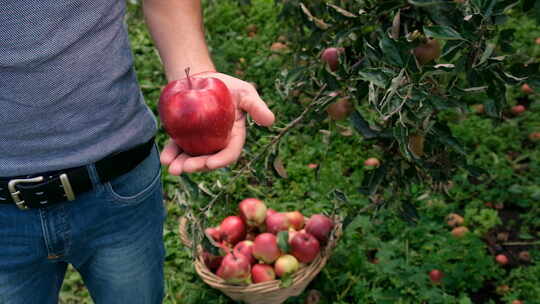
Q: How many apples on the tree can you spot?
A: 4